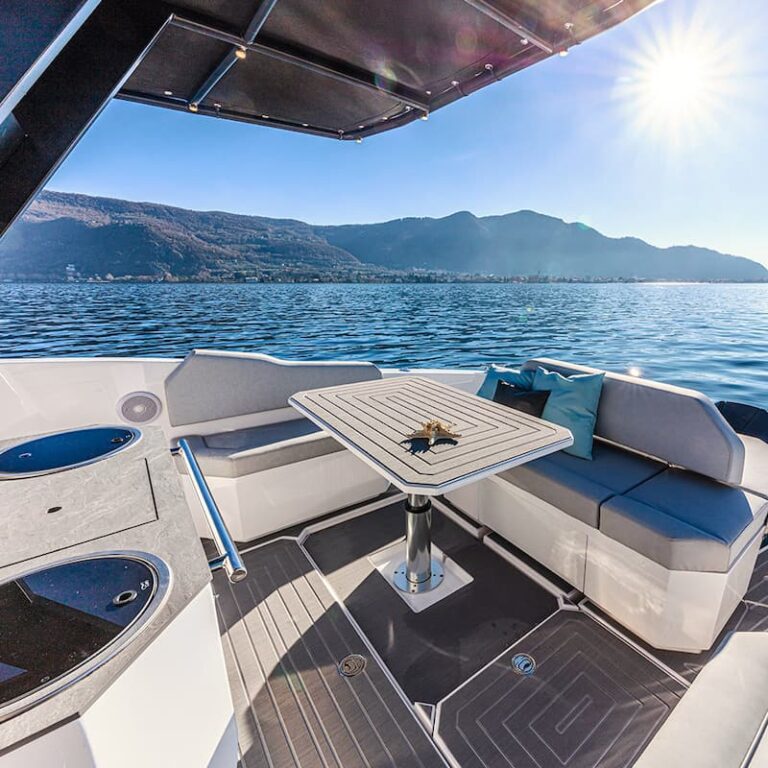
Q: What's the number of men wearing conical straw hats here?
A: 0